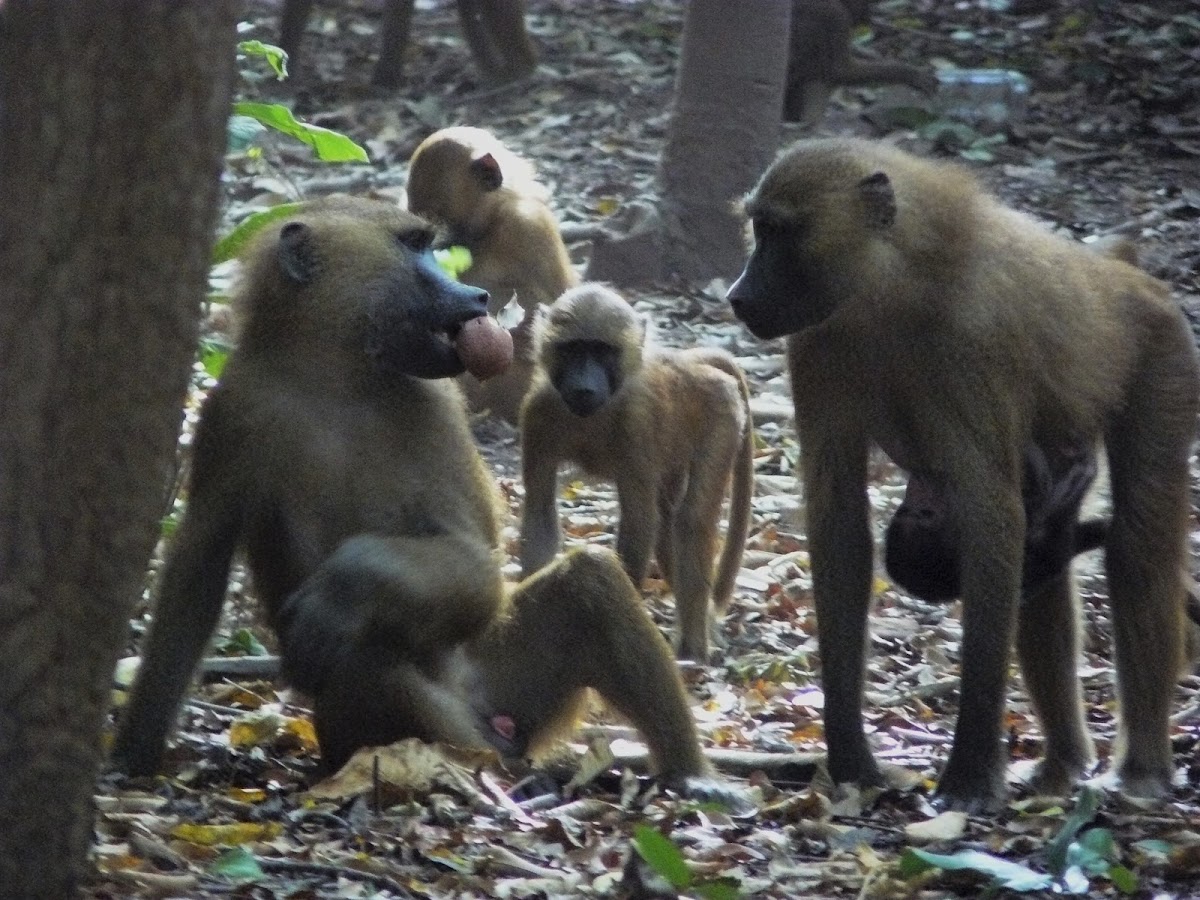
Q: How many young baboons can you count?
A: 3